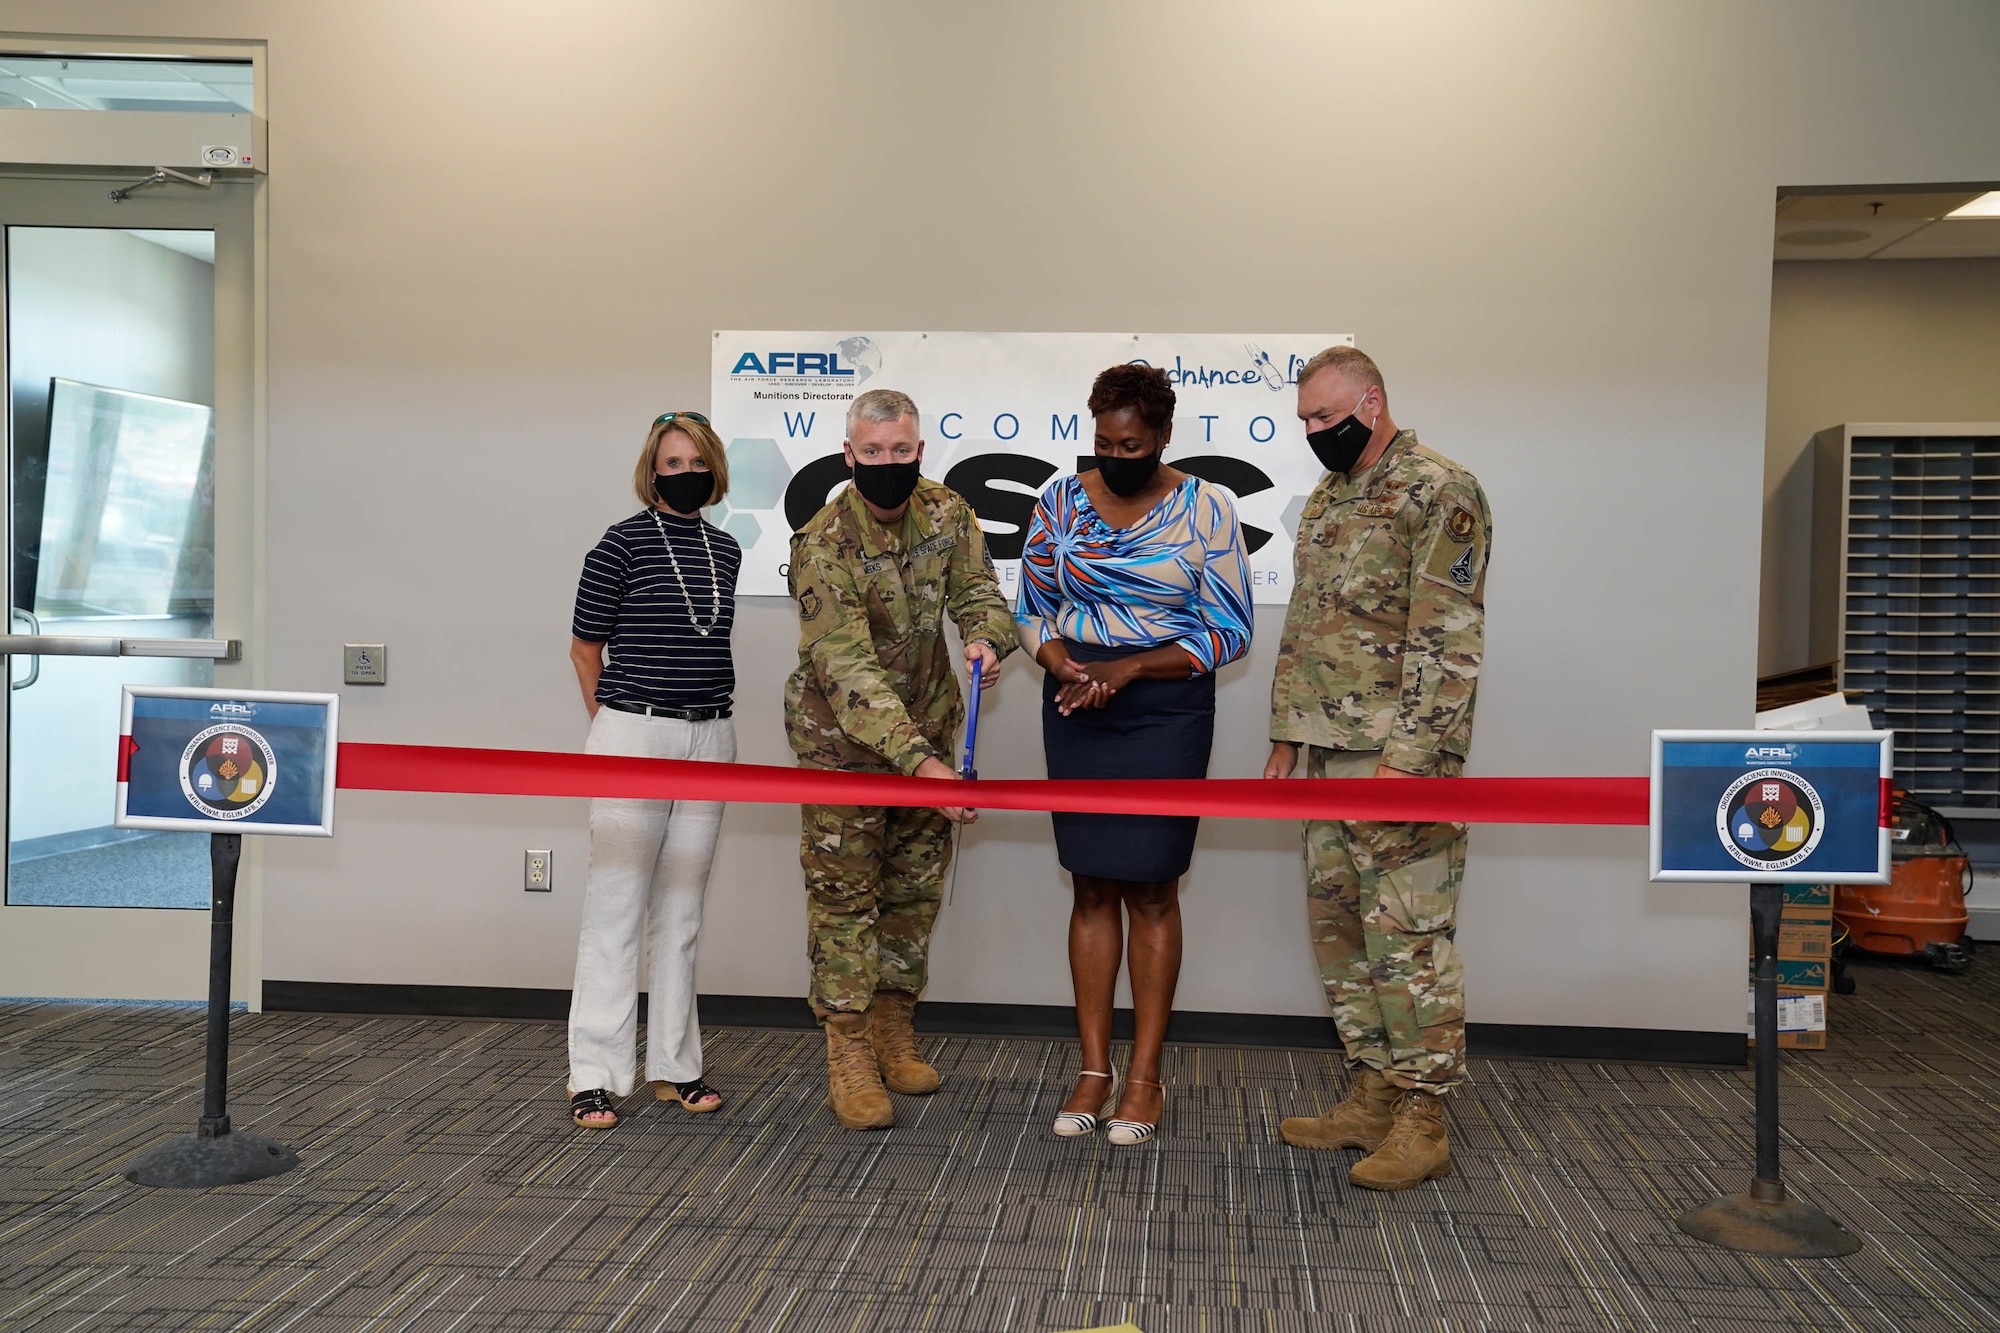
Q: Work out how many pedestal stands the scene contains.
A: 2